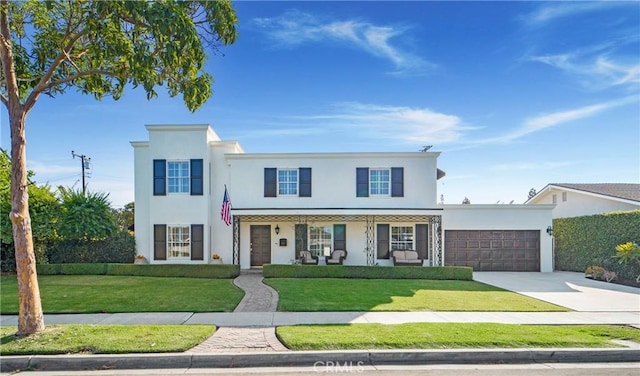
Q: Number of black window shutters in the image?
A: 12